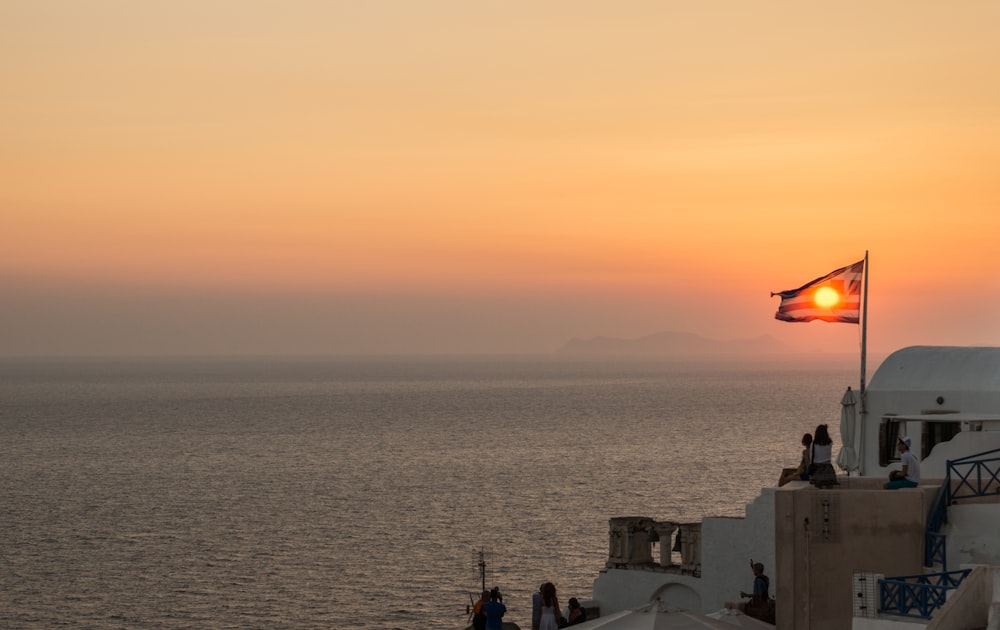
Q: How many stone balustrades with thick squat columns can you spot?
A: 1